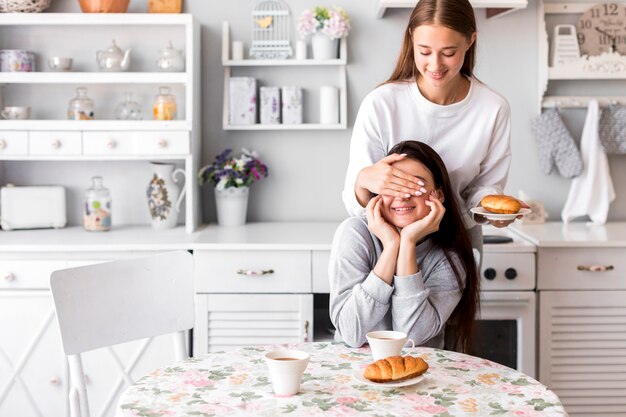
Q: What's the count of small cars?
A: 0